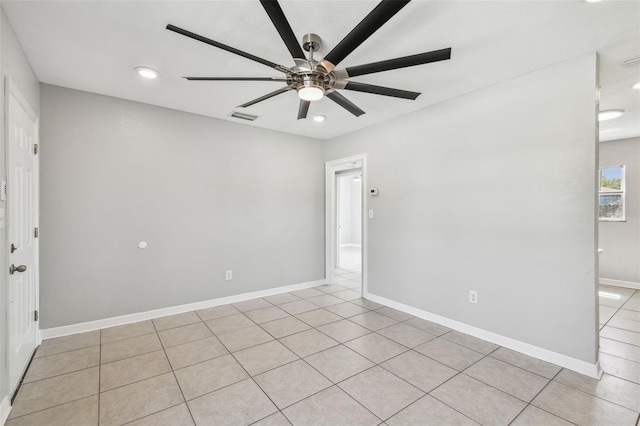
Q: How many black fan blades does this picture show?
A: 9